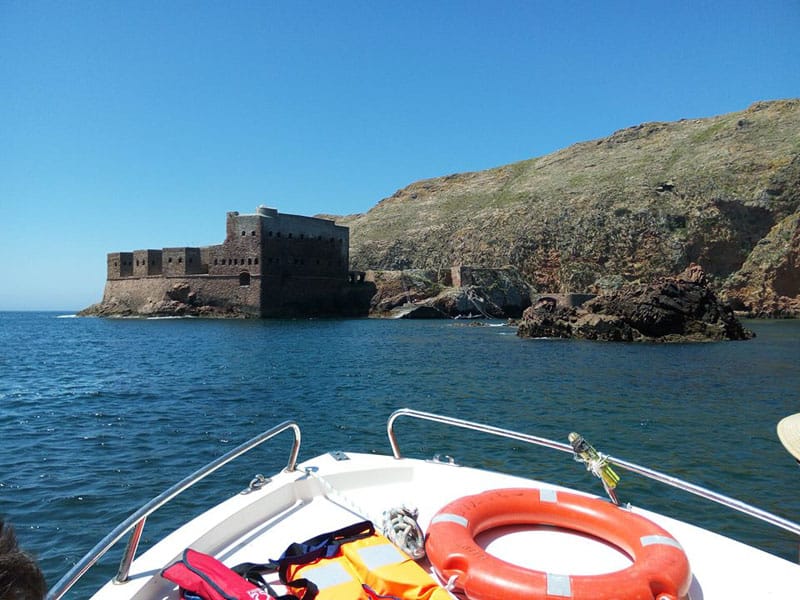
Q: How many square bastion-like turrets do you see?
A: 3